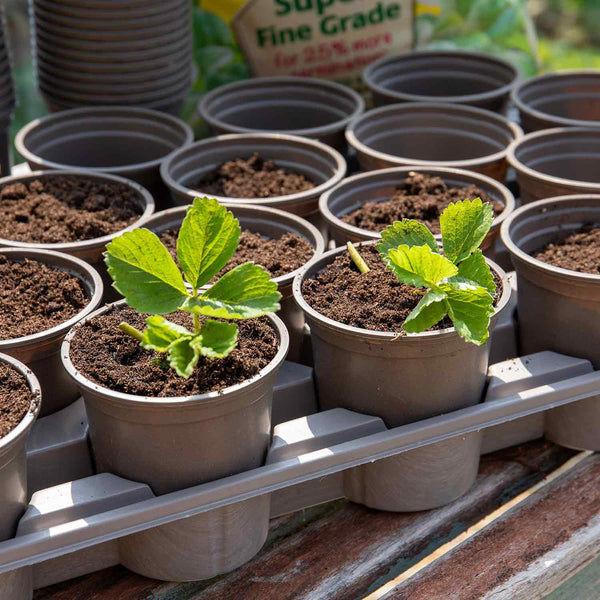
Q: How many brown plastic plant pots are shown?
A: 15